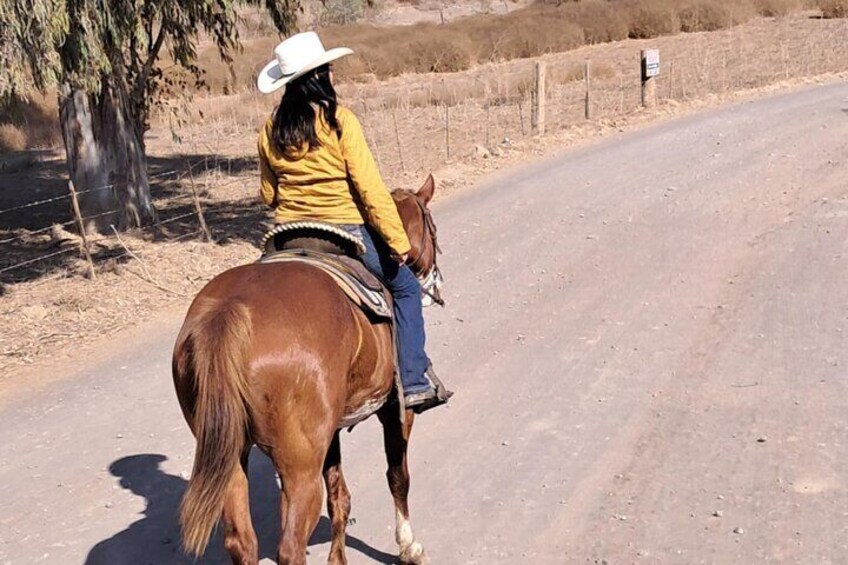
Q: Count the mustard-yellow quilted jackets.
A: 1